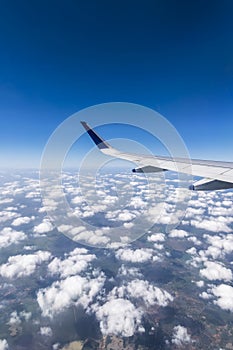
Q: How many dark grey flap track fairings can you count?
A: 2